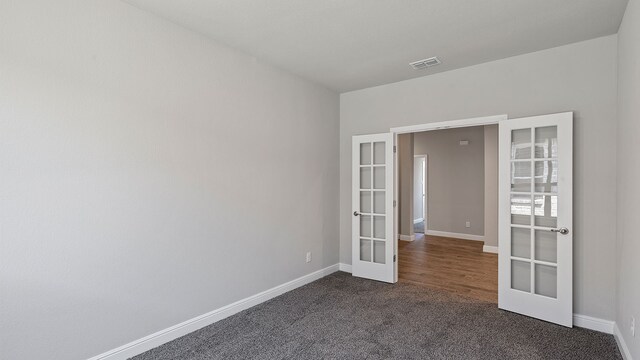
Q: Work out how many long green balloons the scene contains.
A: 0